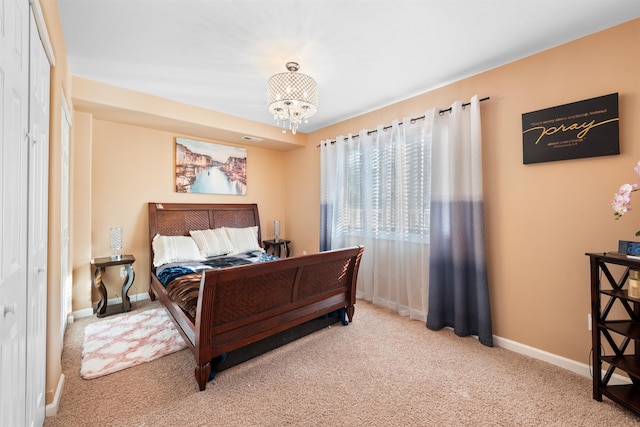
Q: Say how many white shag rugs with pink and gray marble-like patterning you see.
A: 1